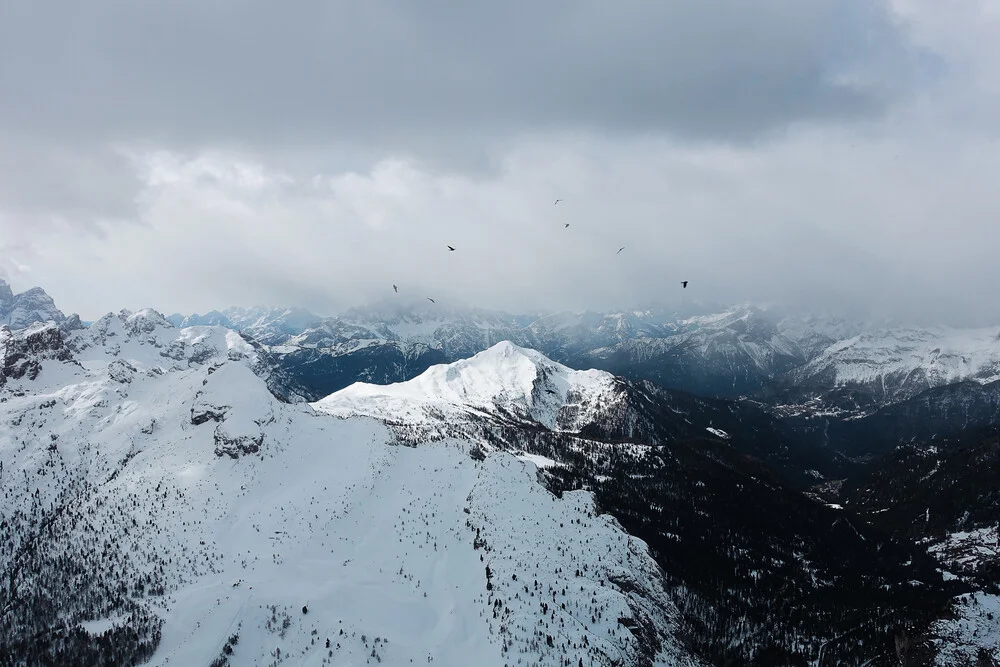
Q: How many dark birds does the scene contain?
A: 7